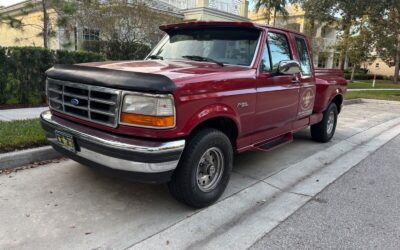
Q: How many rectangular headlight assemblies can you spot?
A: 1